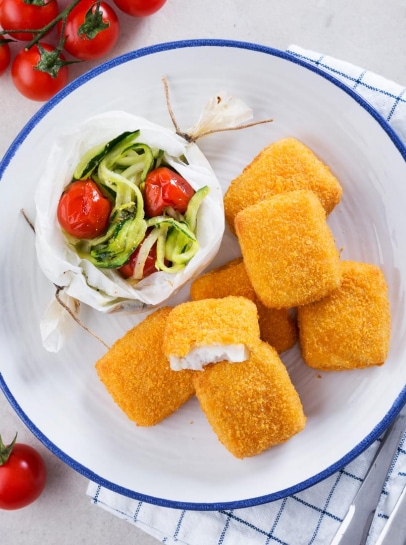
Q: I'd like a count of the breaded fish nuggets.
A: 7